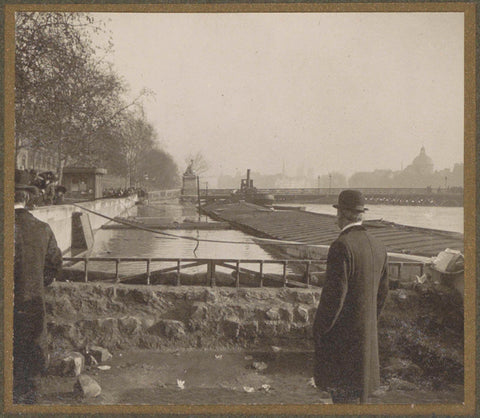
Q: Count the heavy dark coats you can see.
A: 2